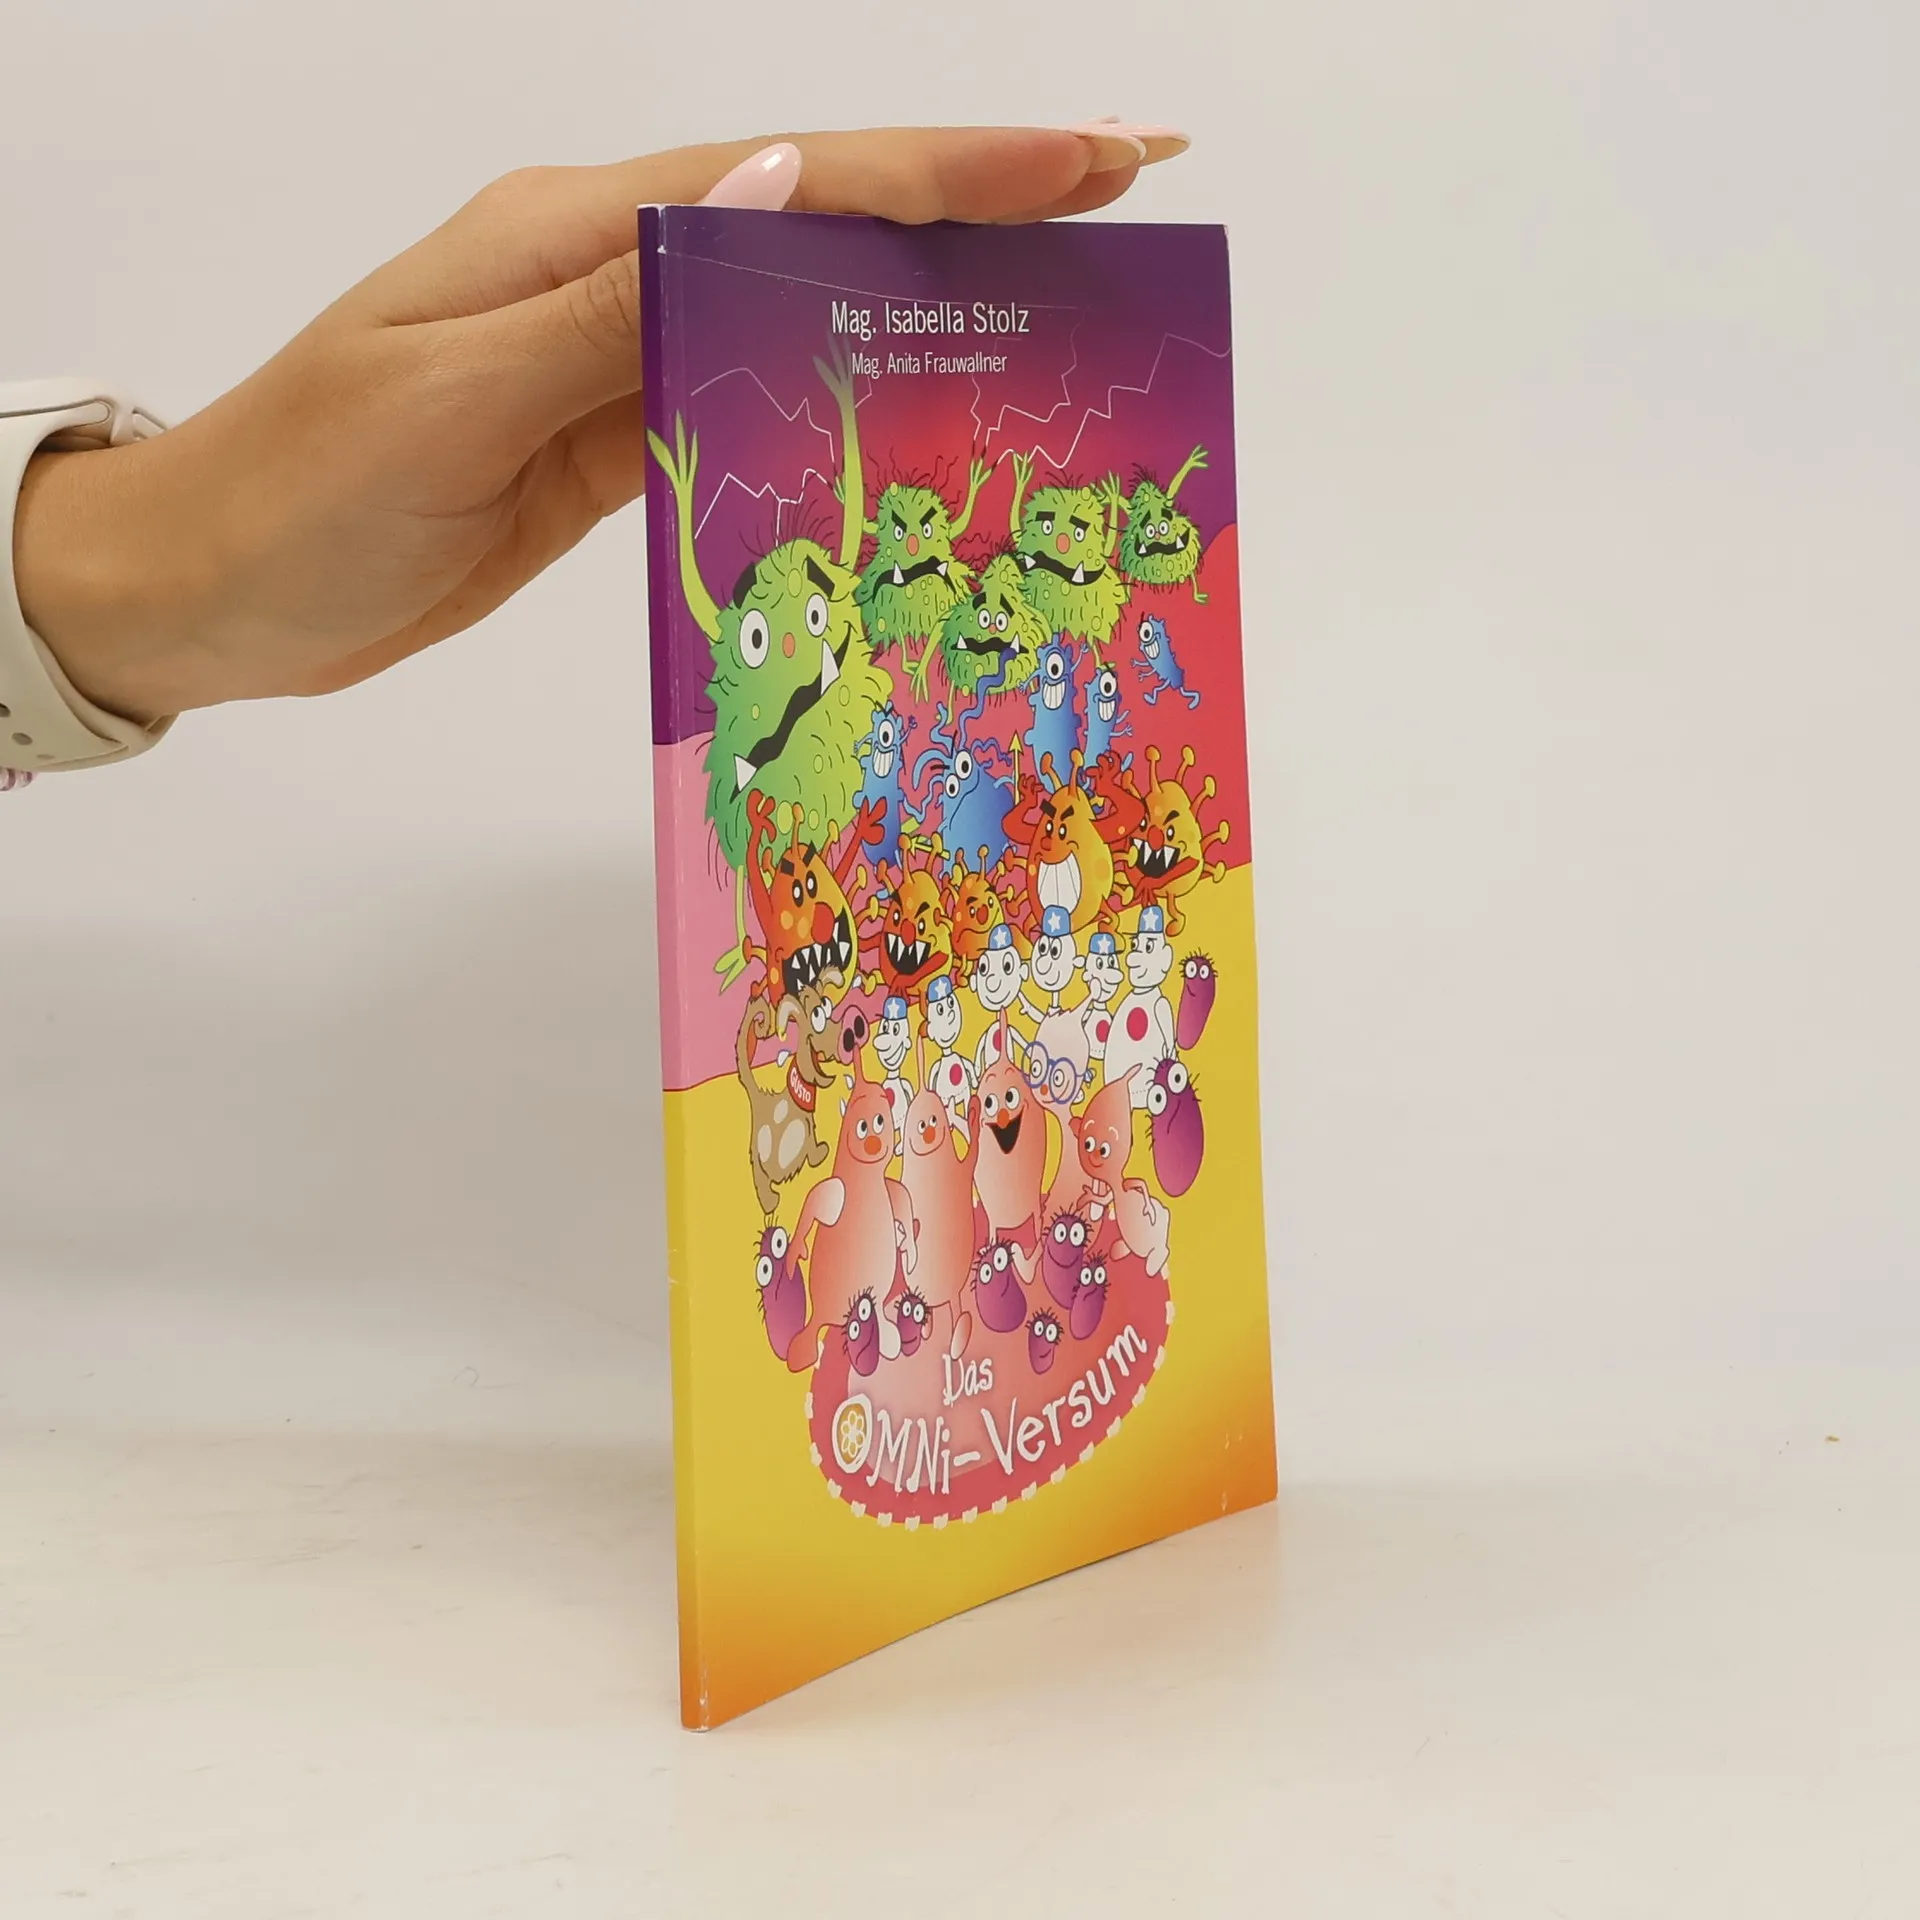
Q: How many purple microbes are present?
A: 9